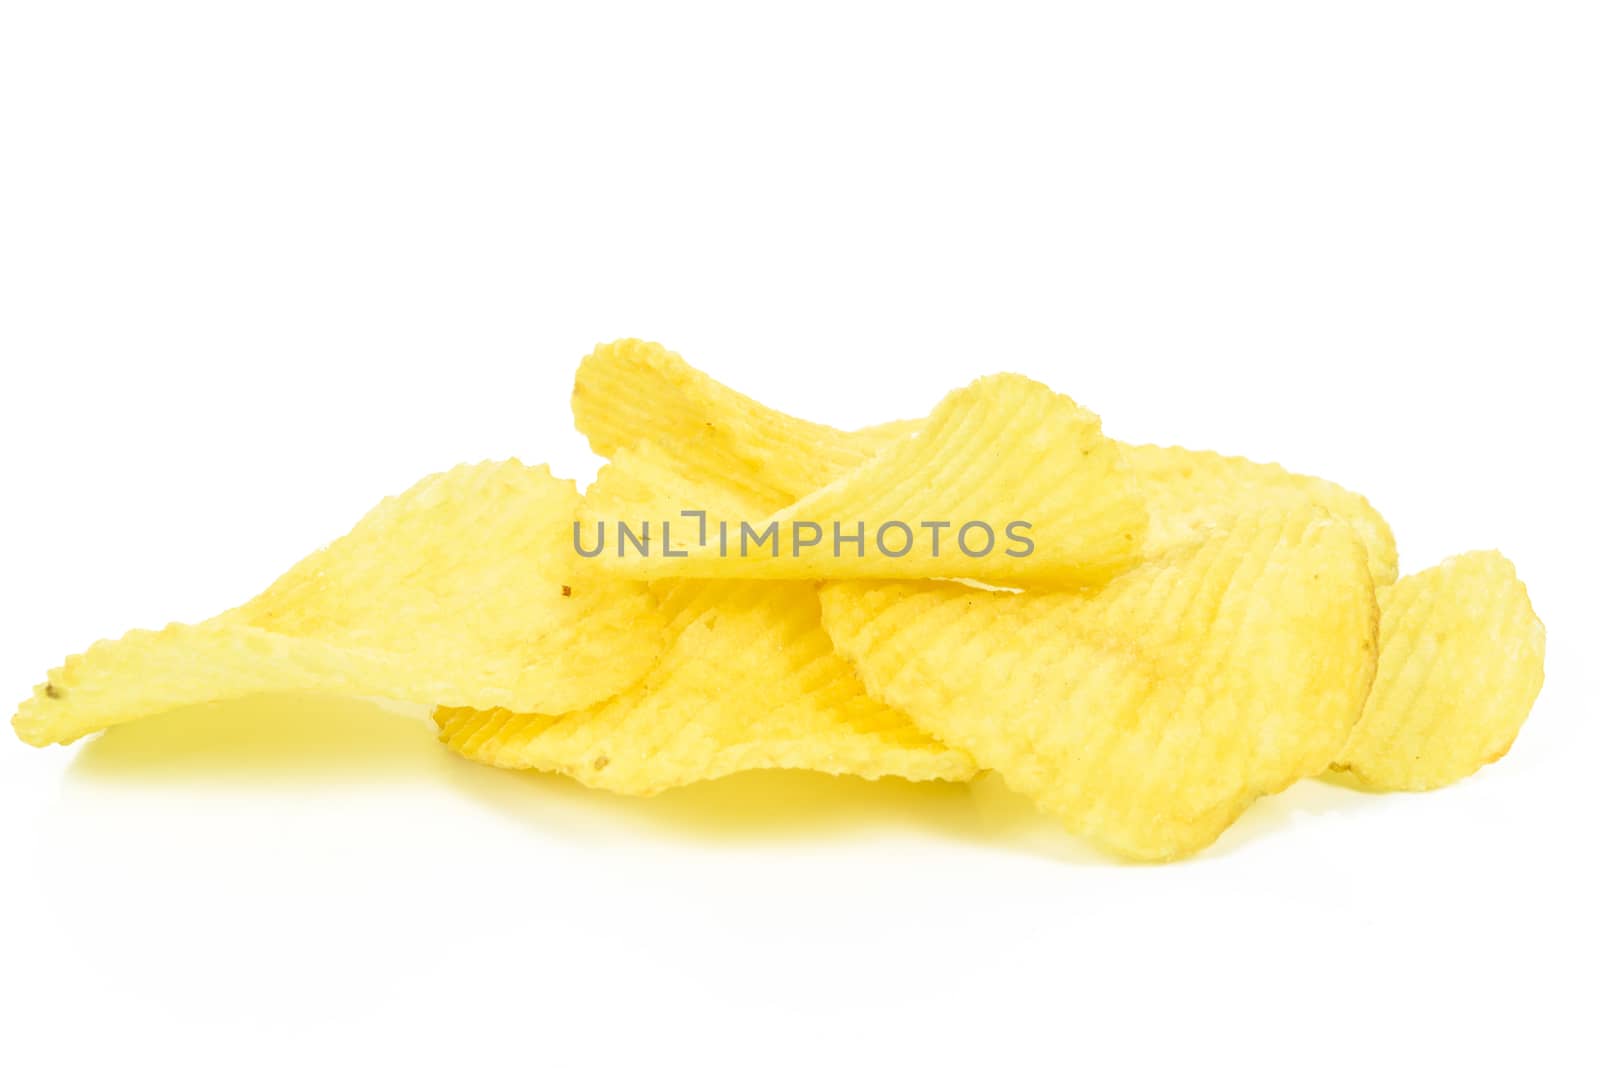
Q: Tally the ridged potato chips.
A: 7